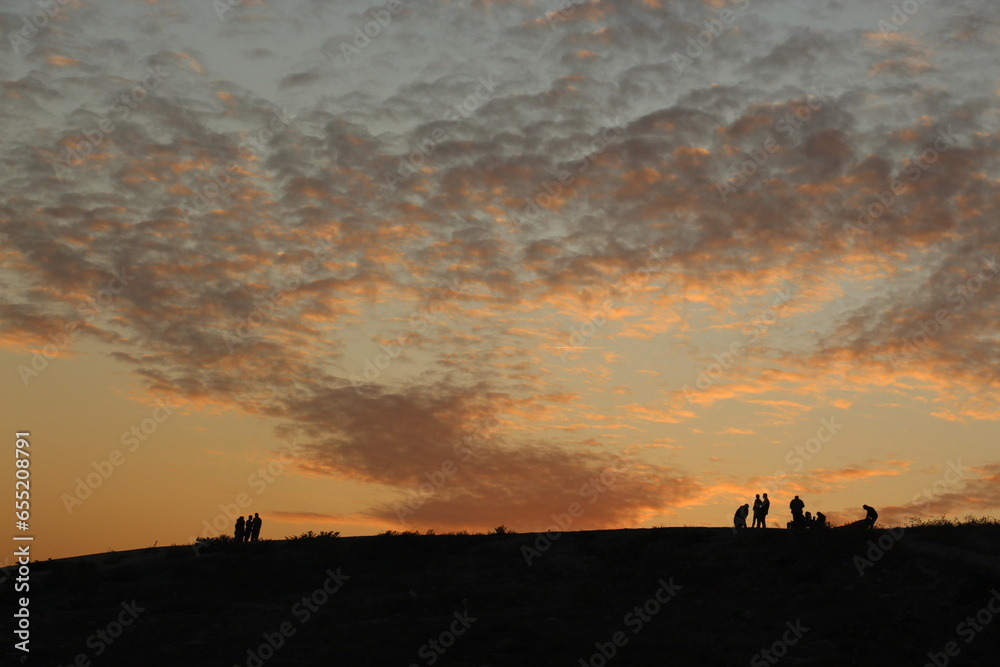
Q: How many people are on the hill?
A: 10